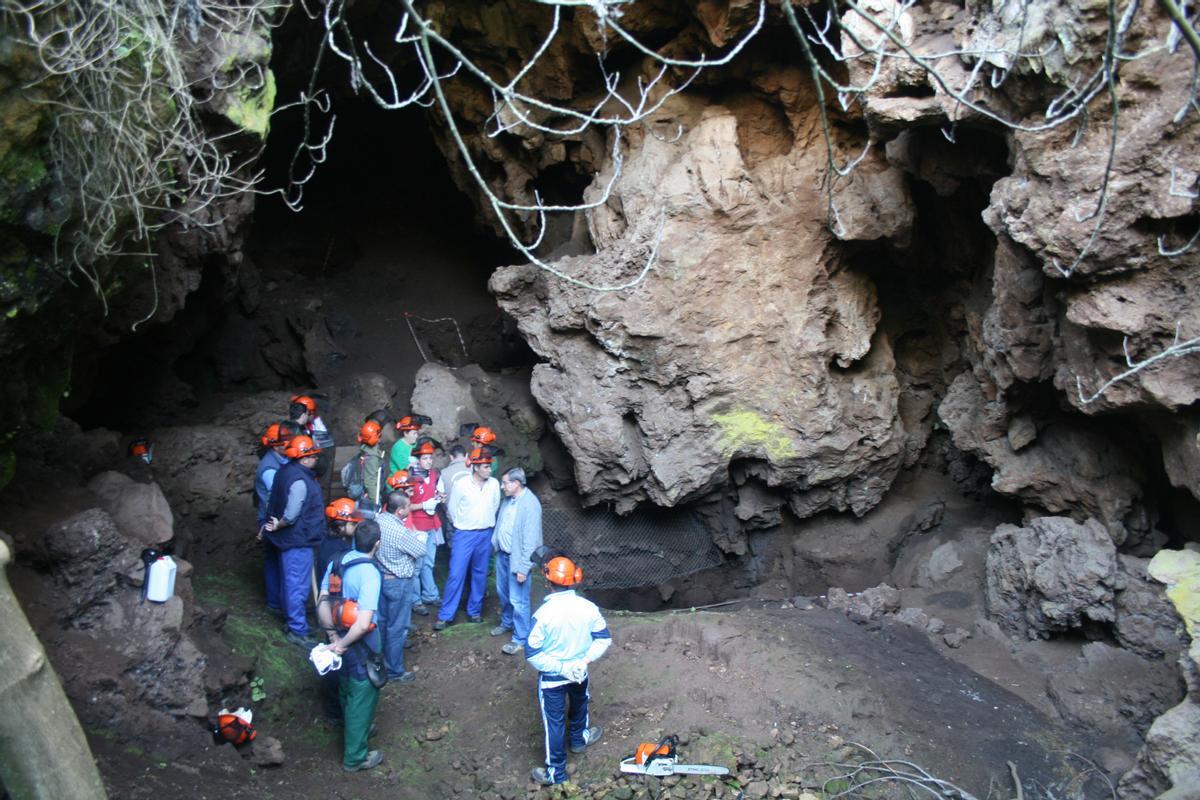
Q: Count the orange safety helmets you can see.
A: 14